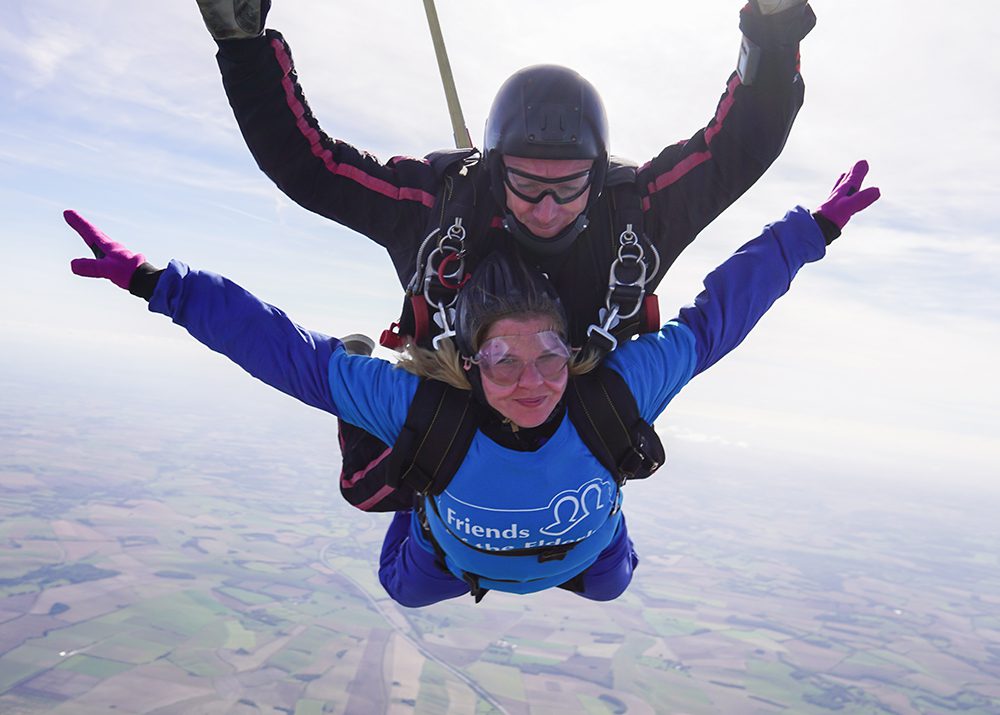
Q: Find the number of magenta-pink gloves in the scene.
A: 2